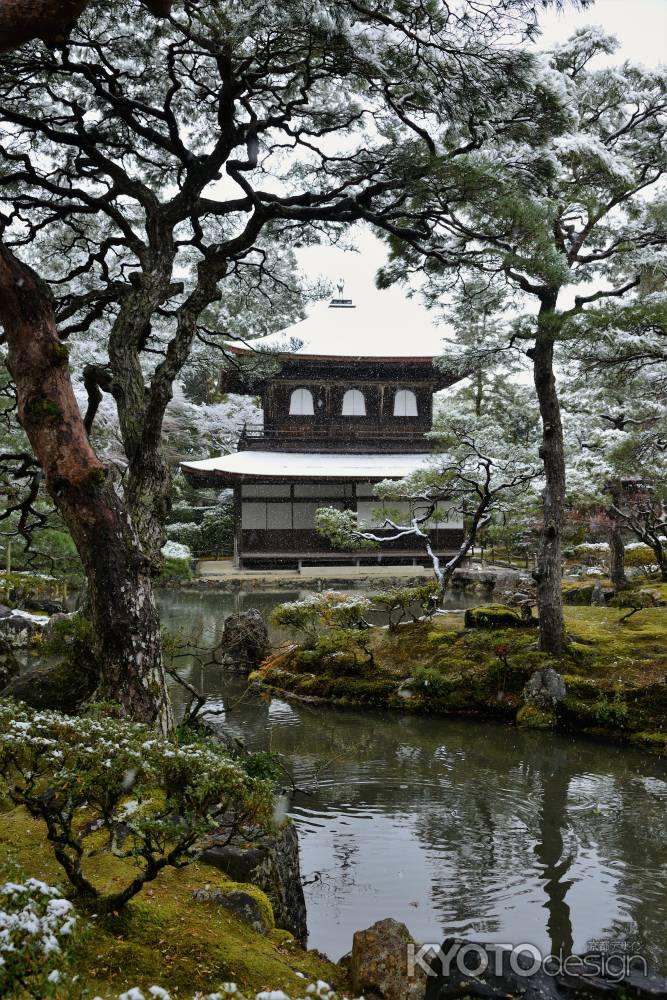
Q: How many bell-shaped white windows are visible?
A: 3